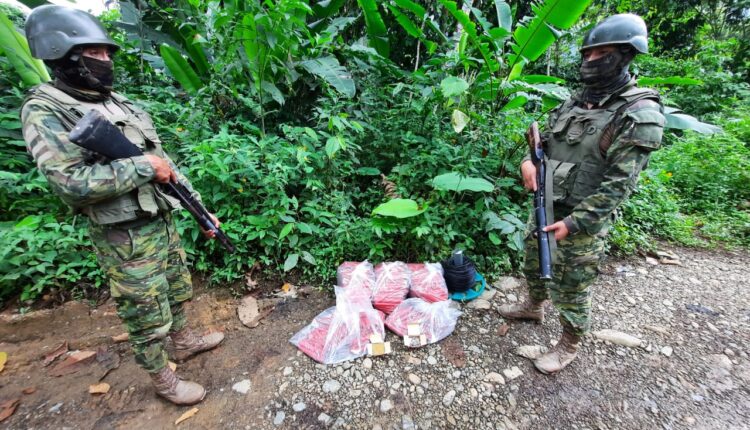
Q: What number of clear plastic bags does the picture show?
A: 5